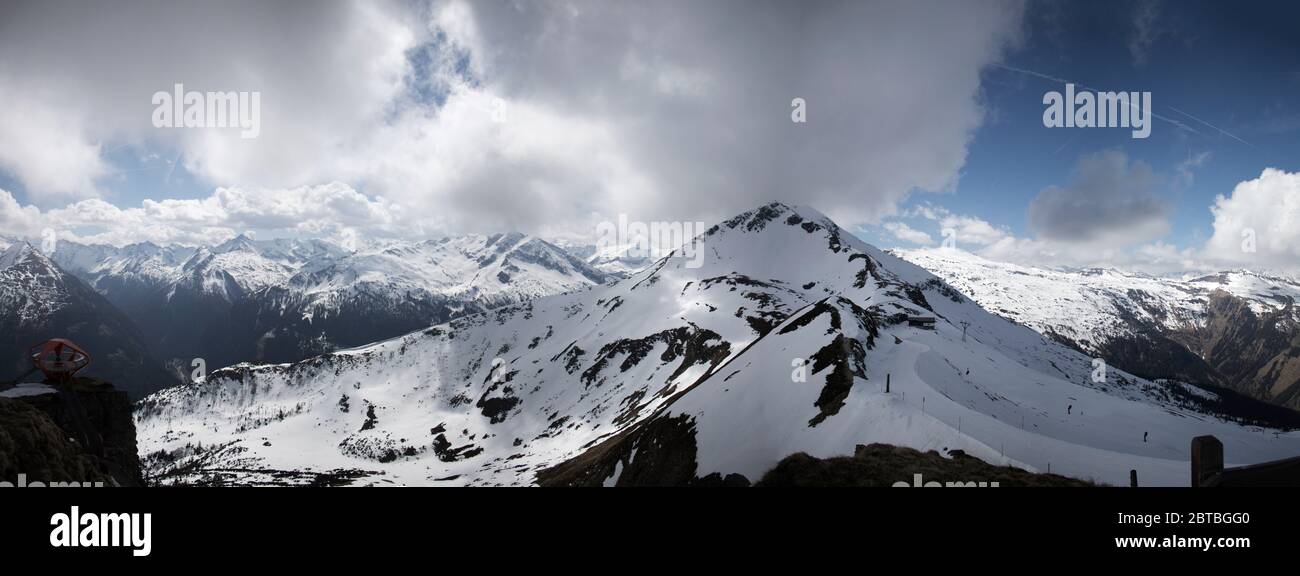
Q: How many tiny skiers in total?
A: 3